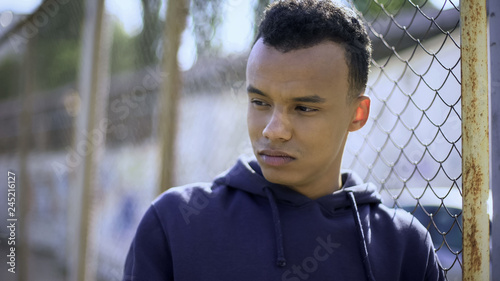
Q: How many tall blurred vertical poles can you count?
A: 3